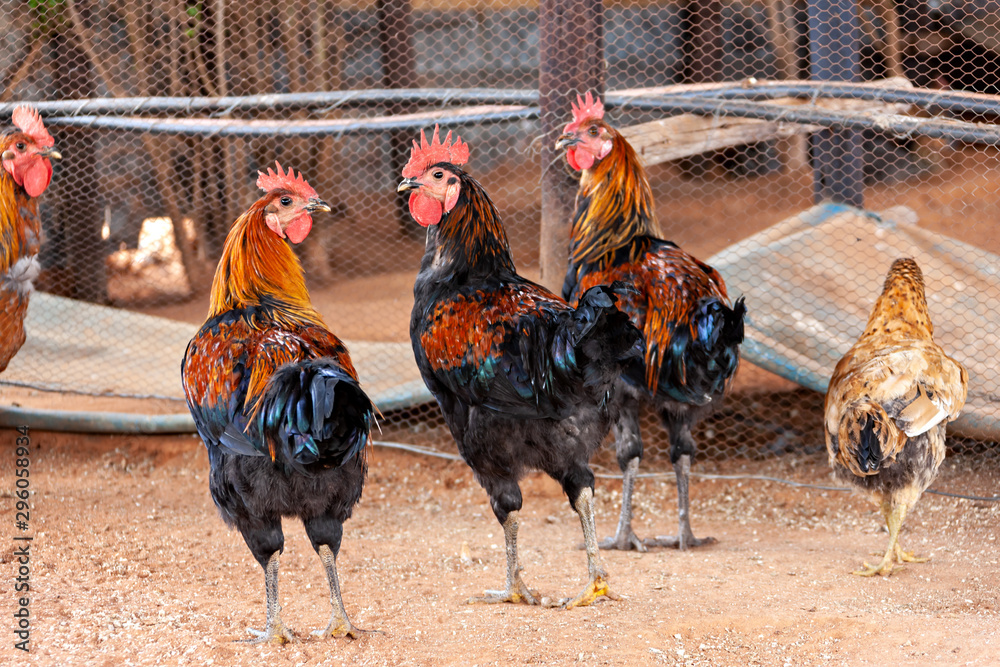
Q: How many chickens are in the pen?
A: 5